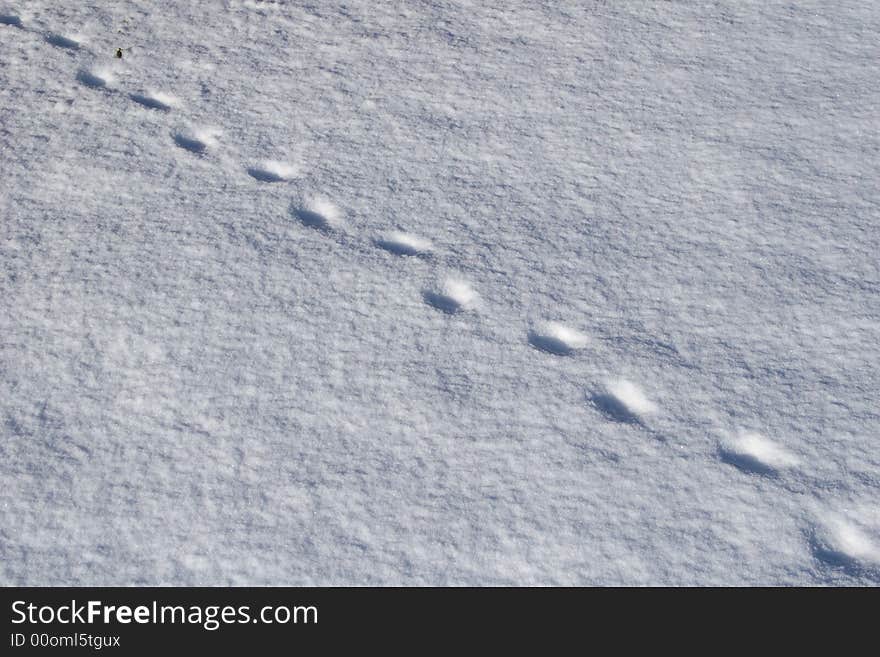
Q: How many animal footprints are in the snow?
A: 13